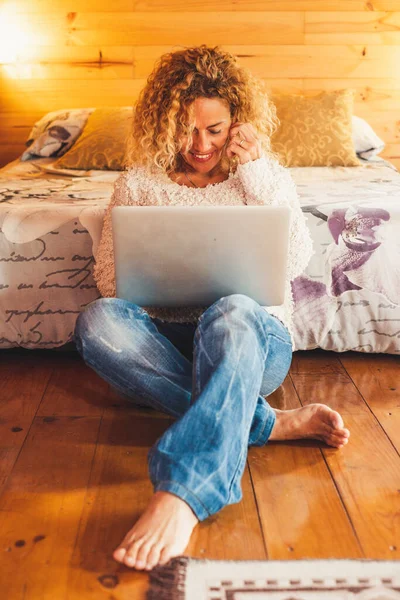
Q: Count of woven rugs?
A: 1